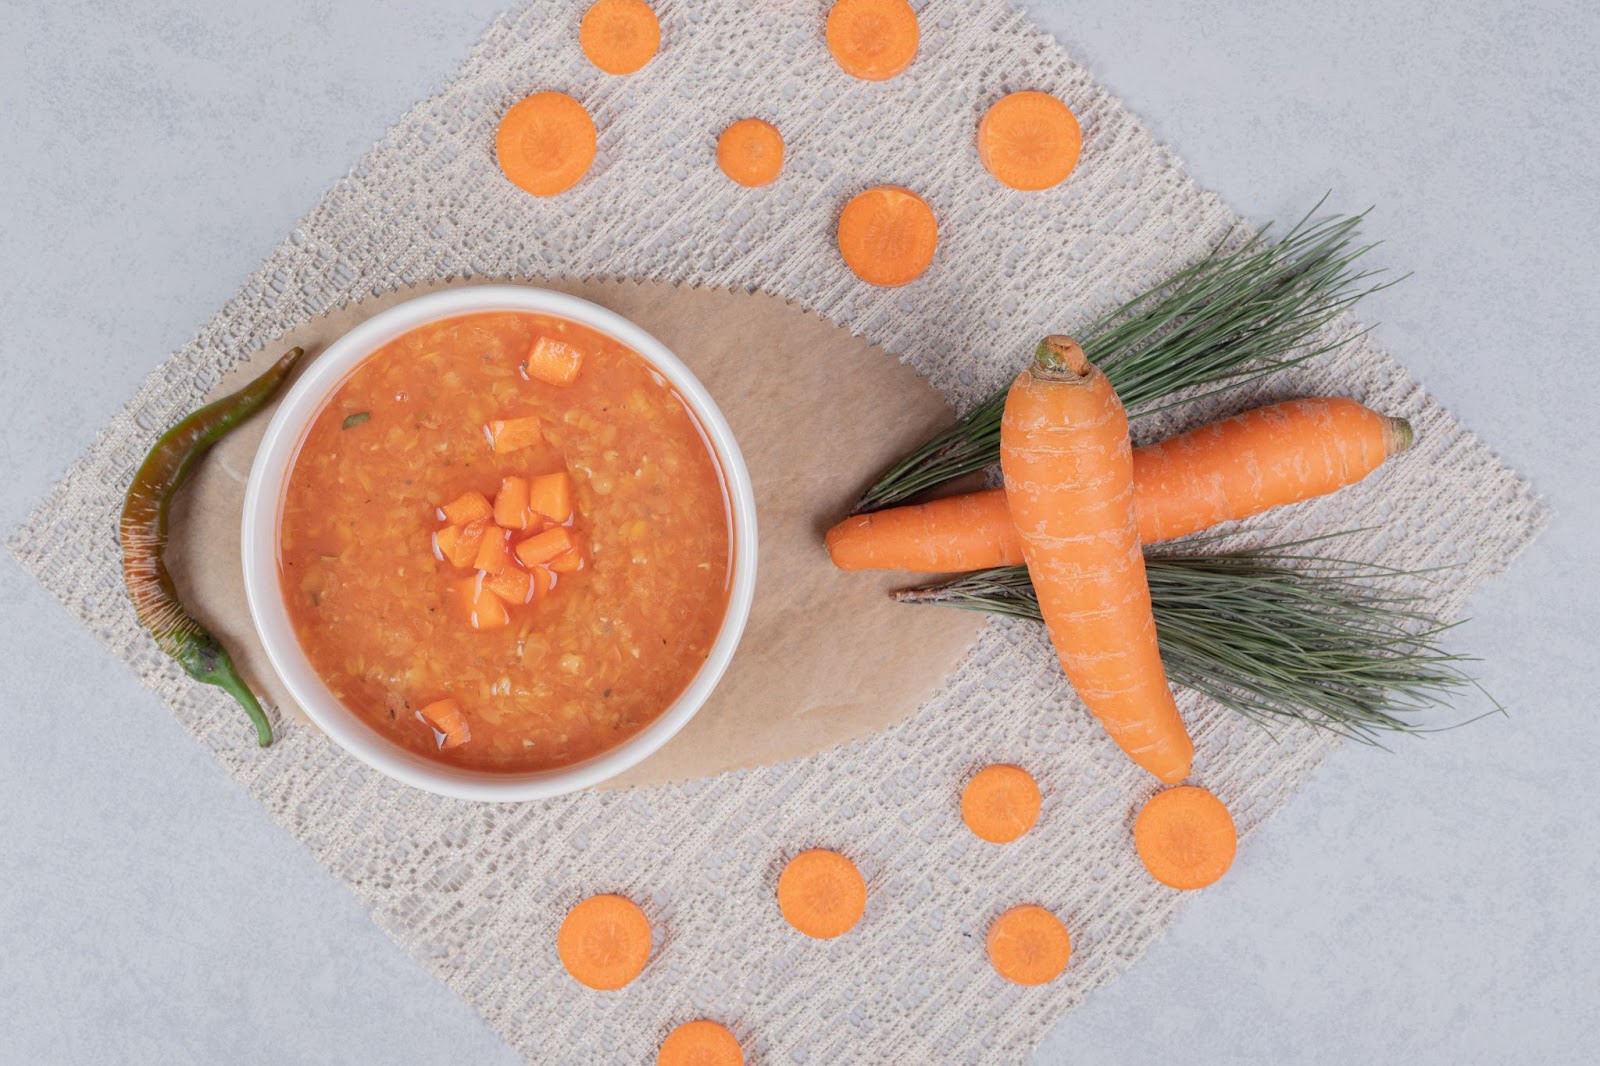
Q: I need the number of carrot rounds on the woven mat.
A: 12